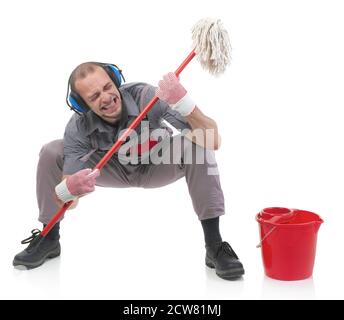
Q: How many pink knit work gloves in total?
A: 2